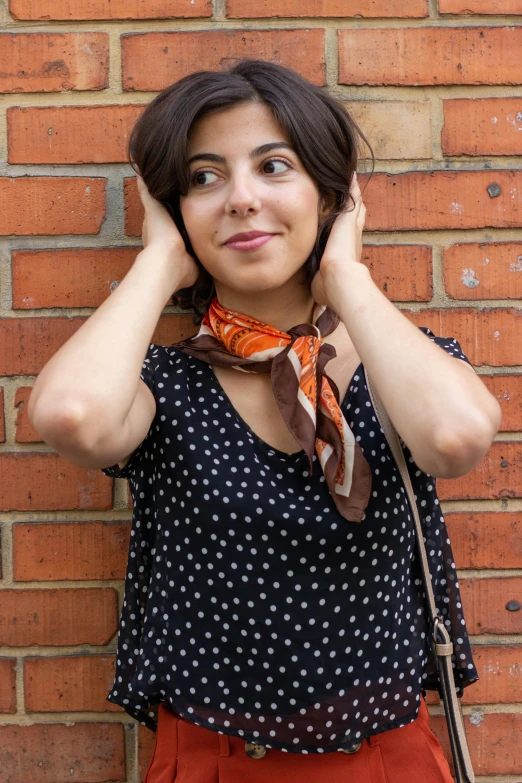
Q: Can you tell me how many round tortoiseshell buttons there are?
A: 2